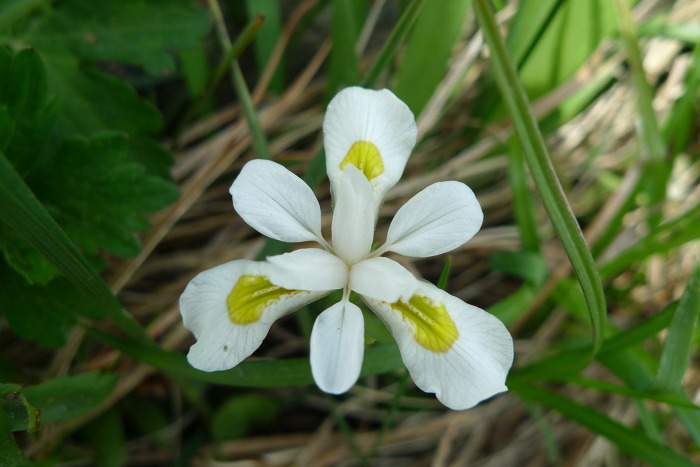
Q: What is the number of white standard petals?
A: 3